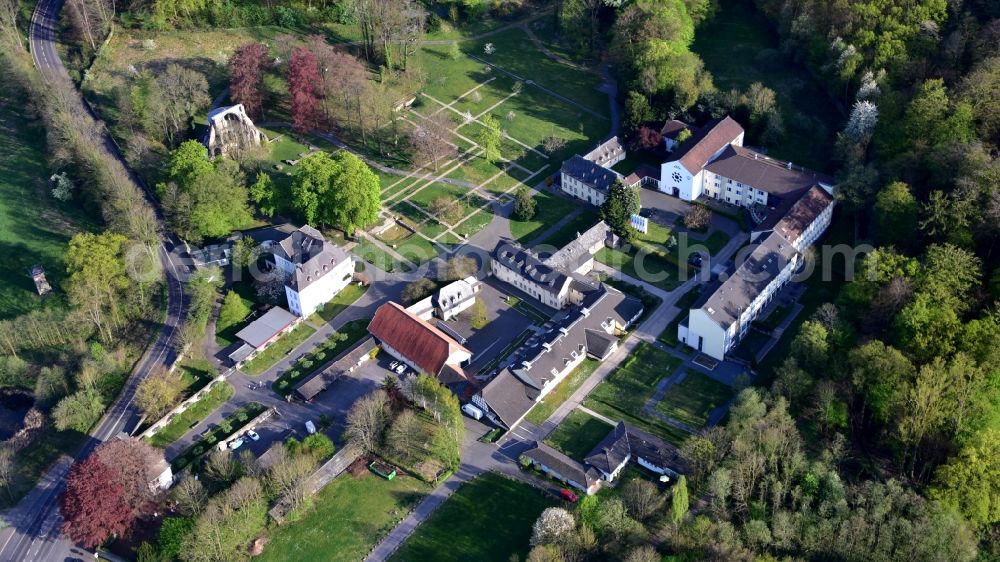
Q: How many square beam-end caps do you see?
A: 0